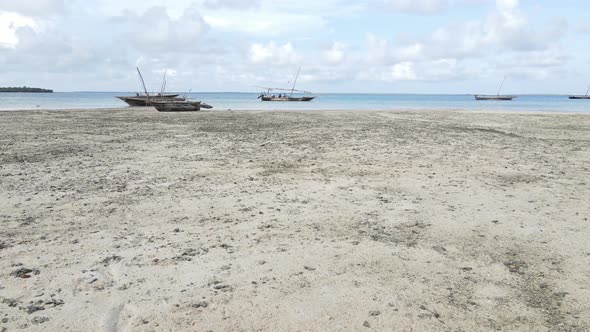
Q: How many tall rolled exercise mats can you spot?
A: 0